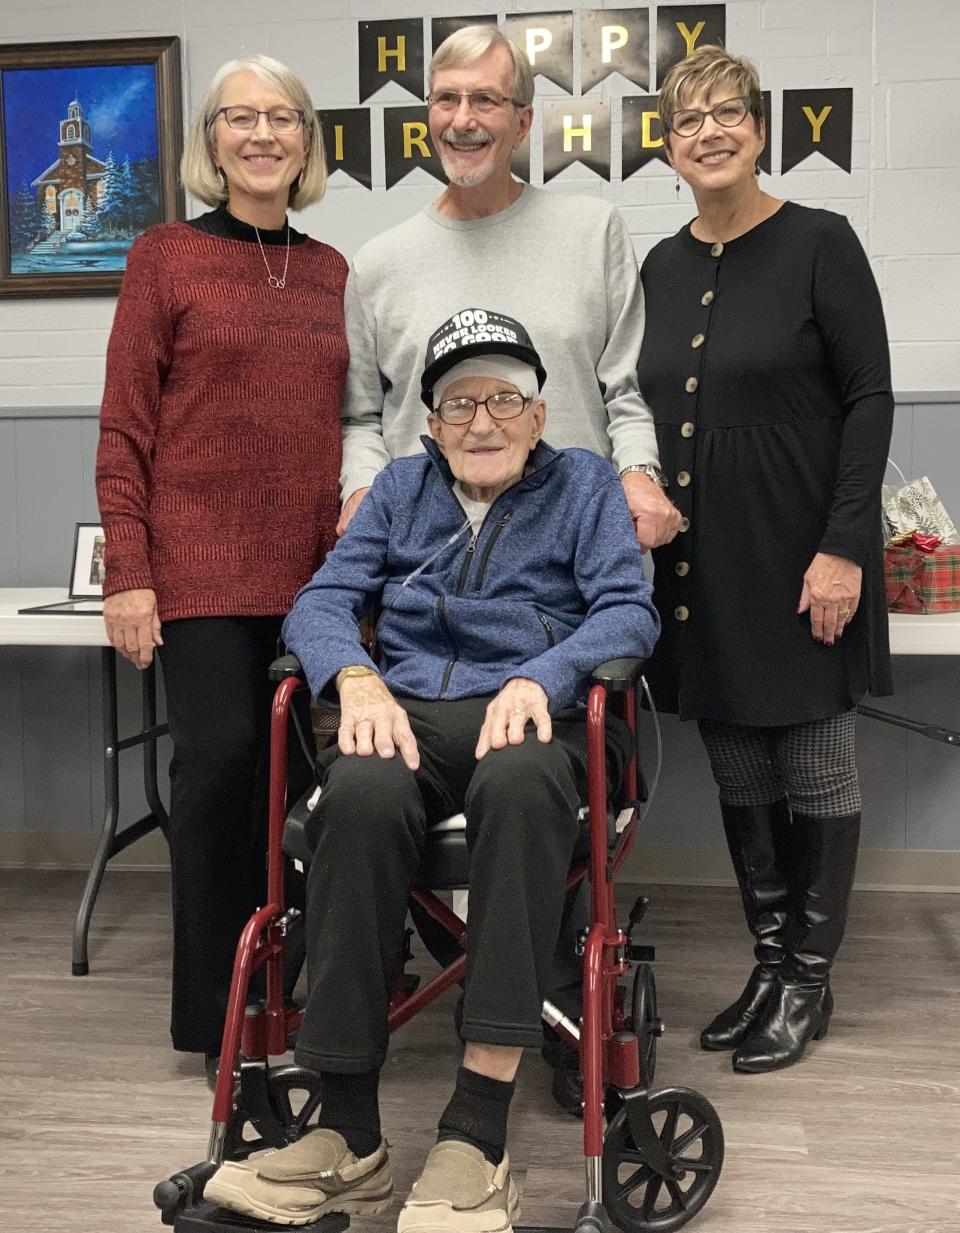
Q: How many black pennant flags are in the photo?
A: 12